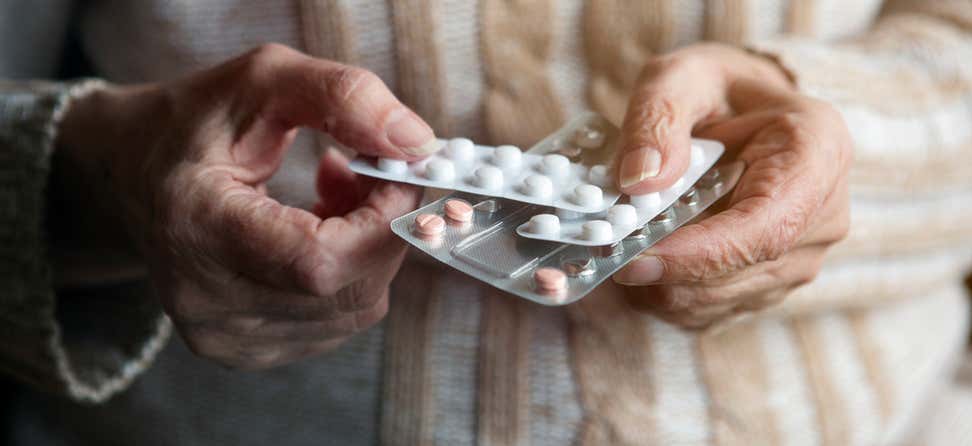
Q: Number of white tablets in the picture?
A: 15